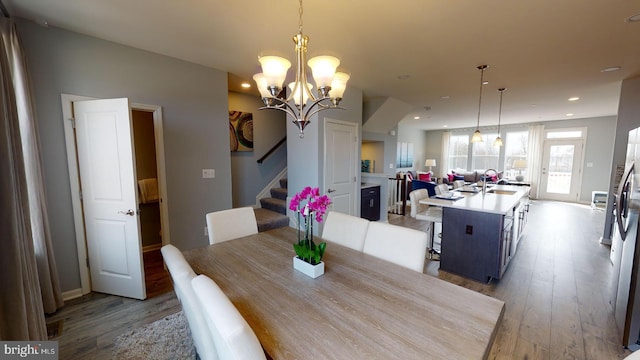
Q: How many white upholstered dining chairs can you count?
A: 5